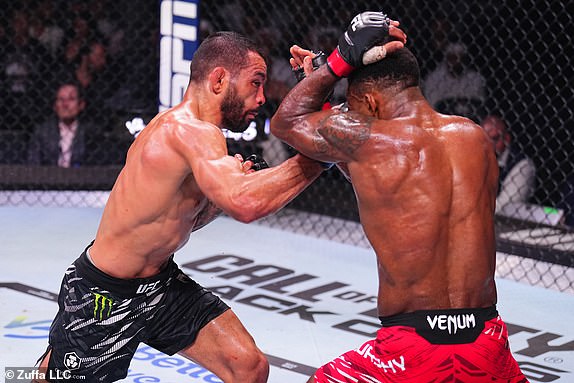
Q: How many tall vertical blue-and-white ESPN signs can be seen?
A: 1